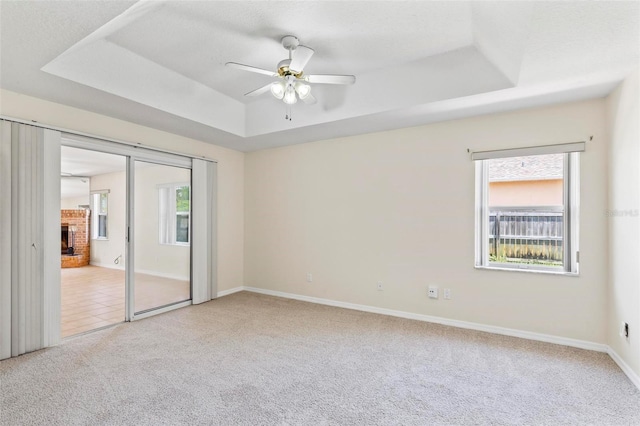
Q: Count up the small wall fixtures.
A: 5